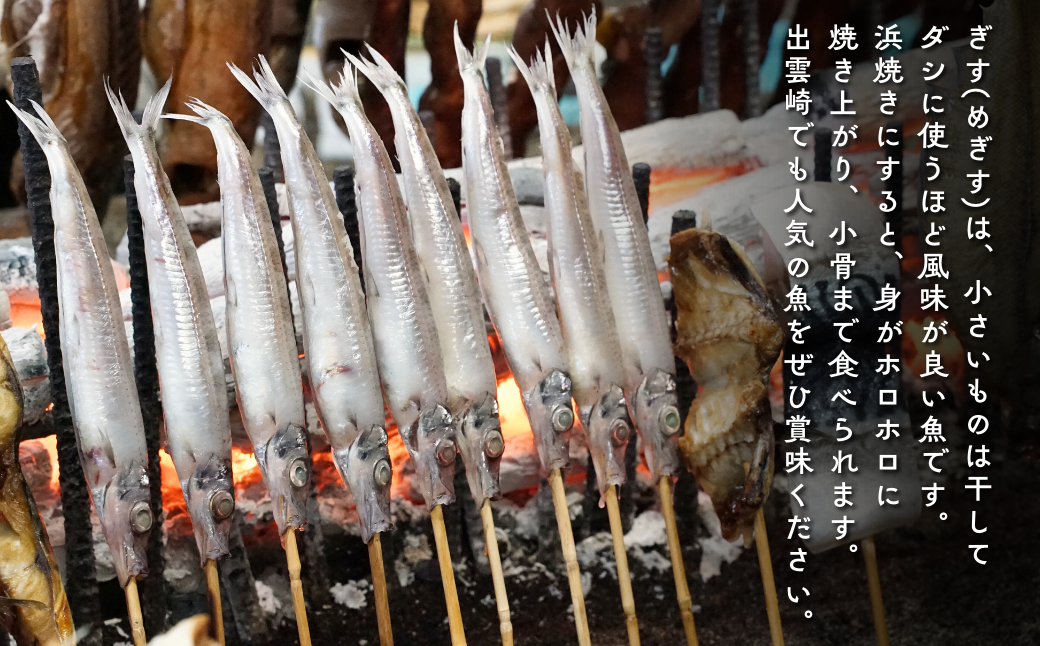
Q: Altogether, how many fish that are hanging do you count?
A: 9